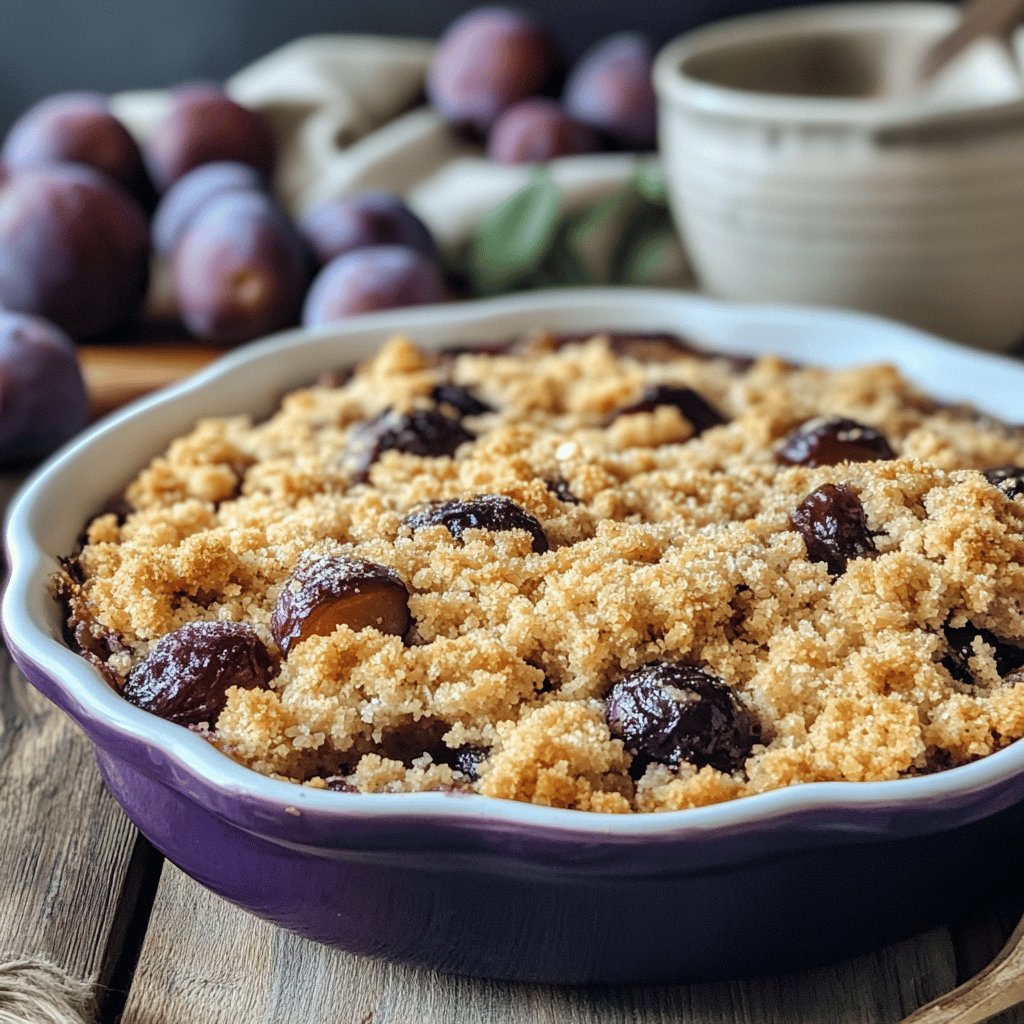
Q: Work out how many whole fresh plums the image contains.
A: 11